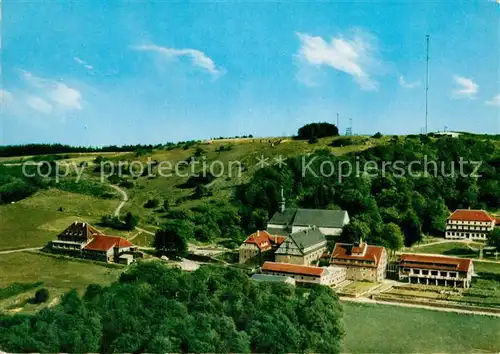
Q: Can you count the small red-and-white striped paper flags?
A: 0